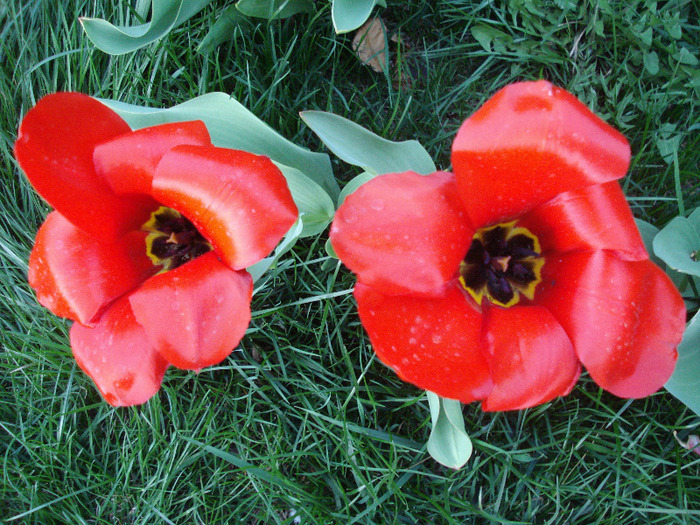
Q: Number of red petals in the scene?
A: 12